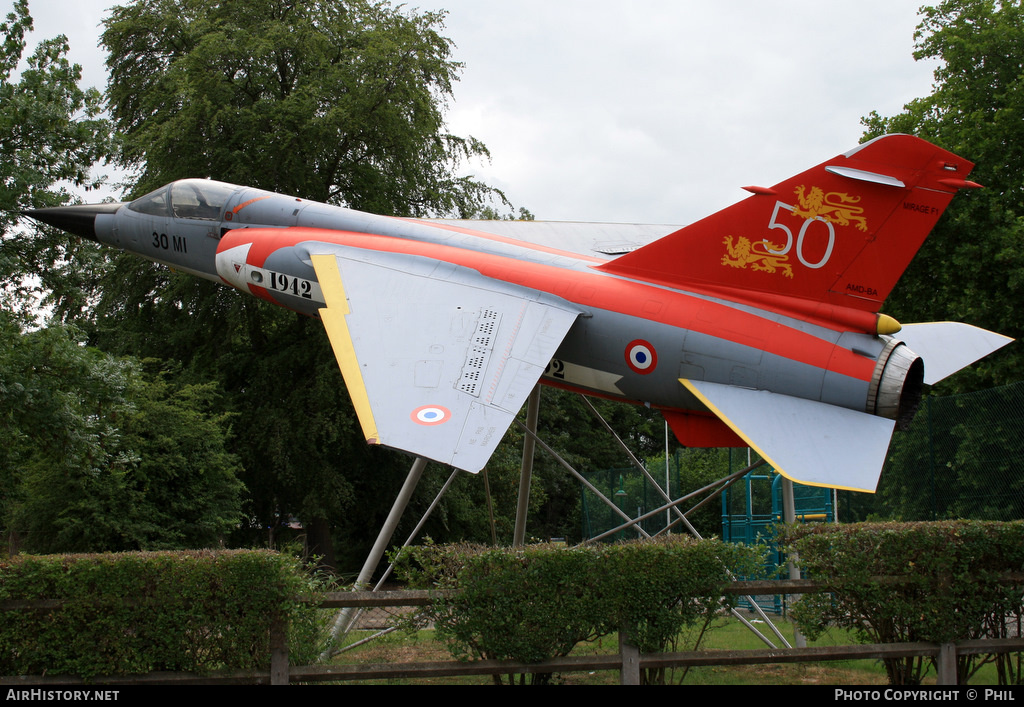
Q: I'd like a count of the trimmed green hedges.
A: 3